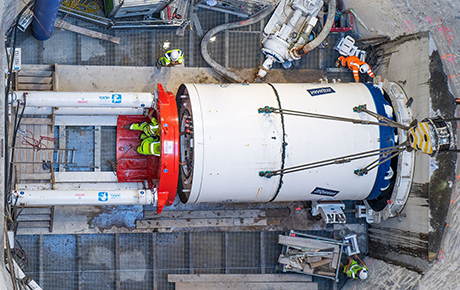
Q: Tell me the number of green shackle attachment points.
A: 4